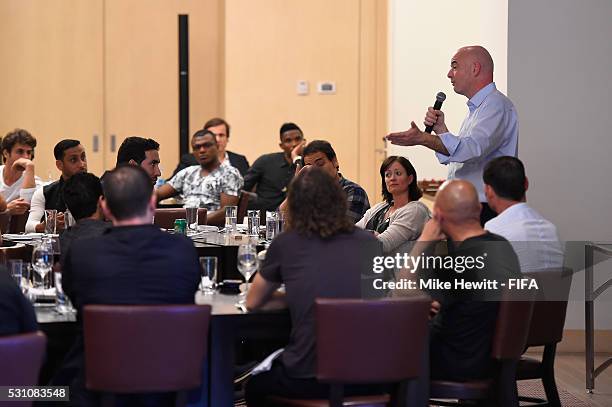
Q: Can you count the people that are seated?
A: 14